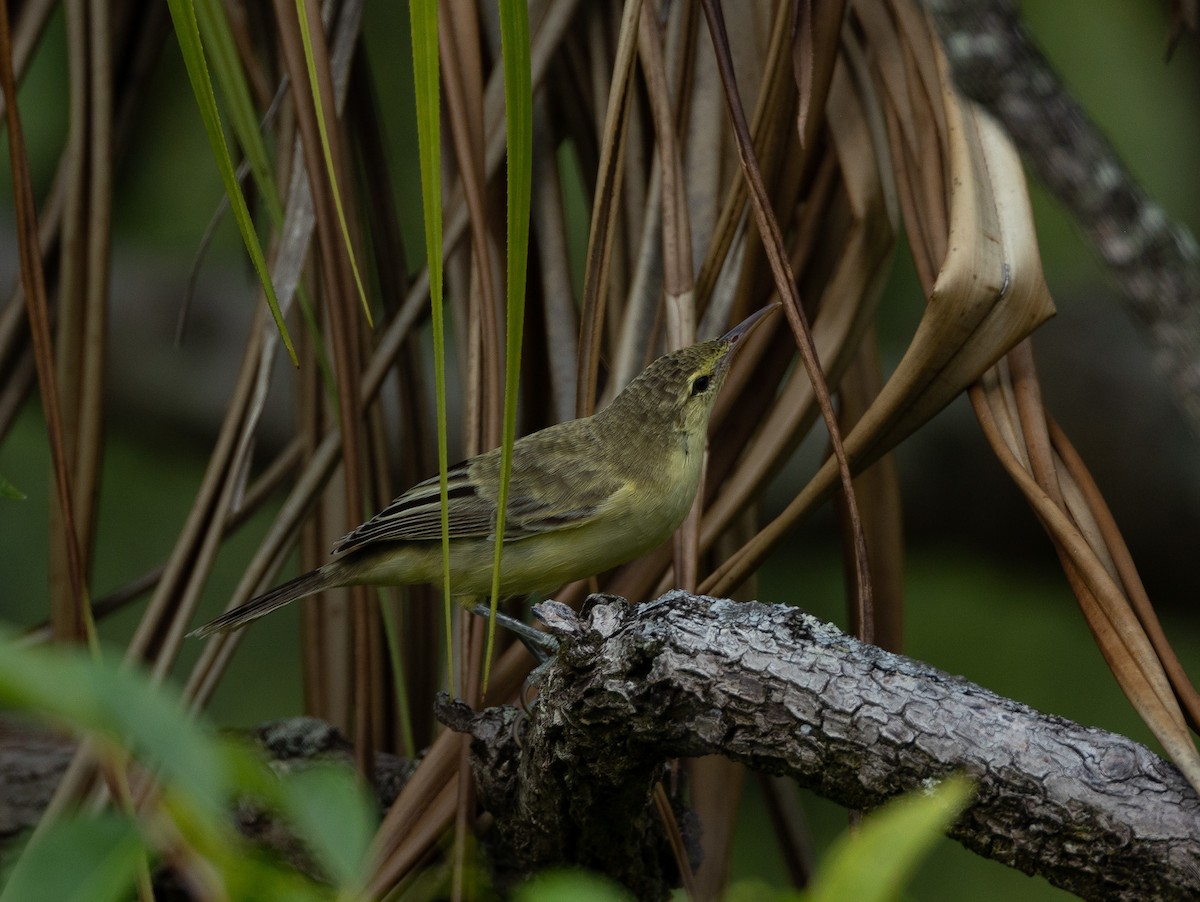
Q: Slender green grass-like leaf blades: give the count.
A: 5